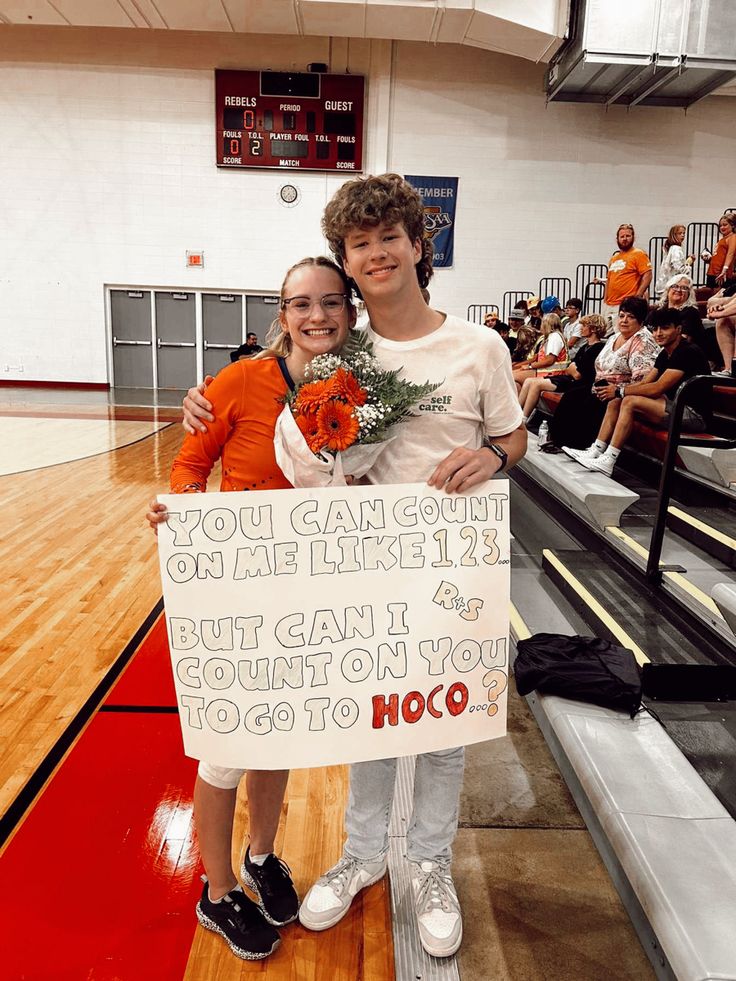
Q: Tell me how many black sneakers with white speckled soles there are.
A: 2